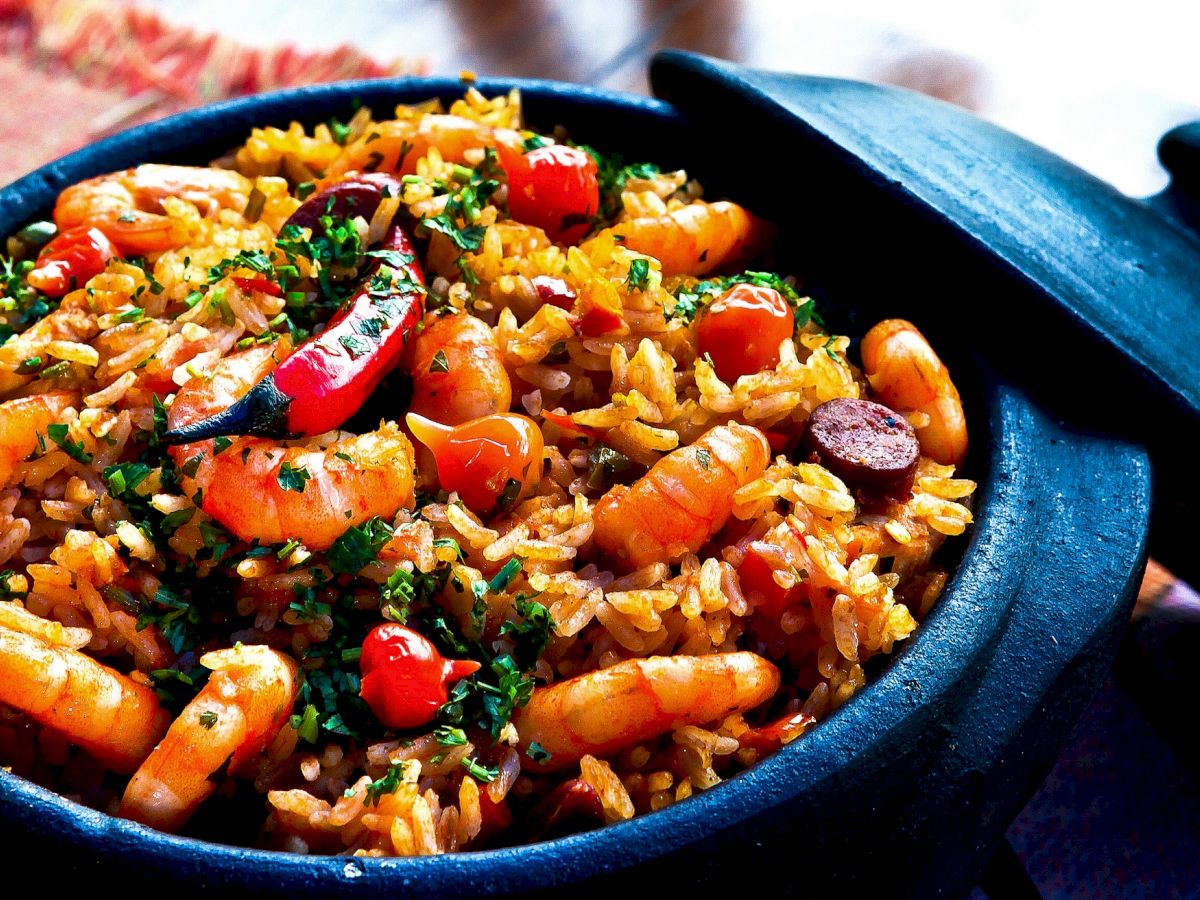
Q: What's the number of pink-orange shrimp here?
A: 11